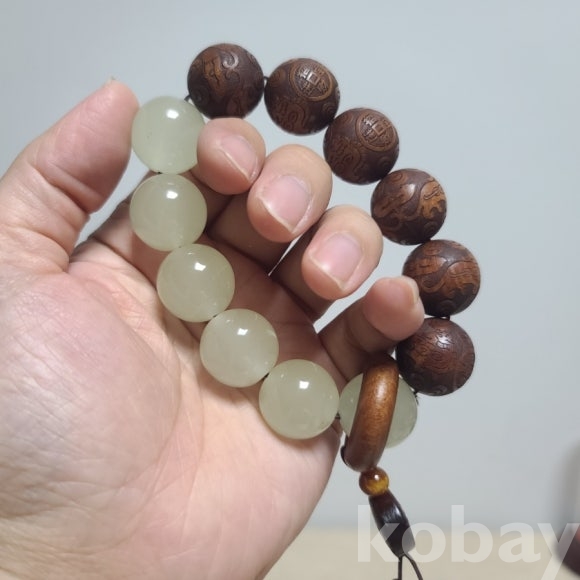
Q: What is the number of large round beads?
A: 12